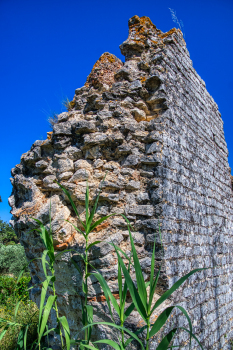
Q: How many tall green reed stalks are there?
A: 4